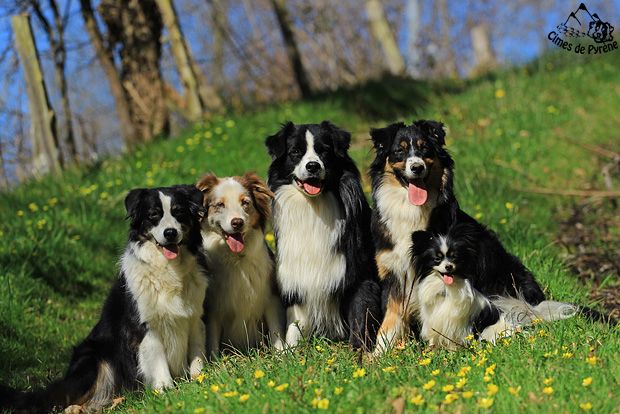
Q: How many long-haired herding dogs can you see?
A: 4